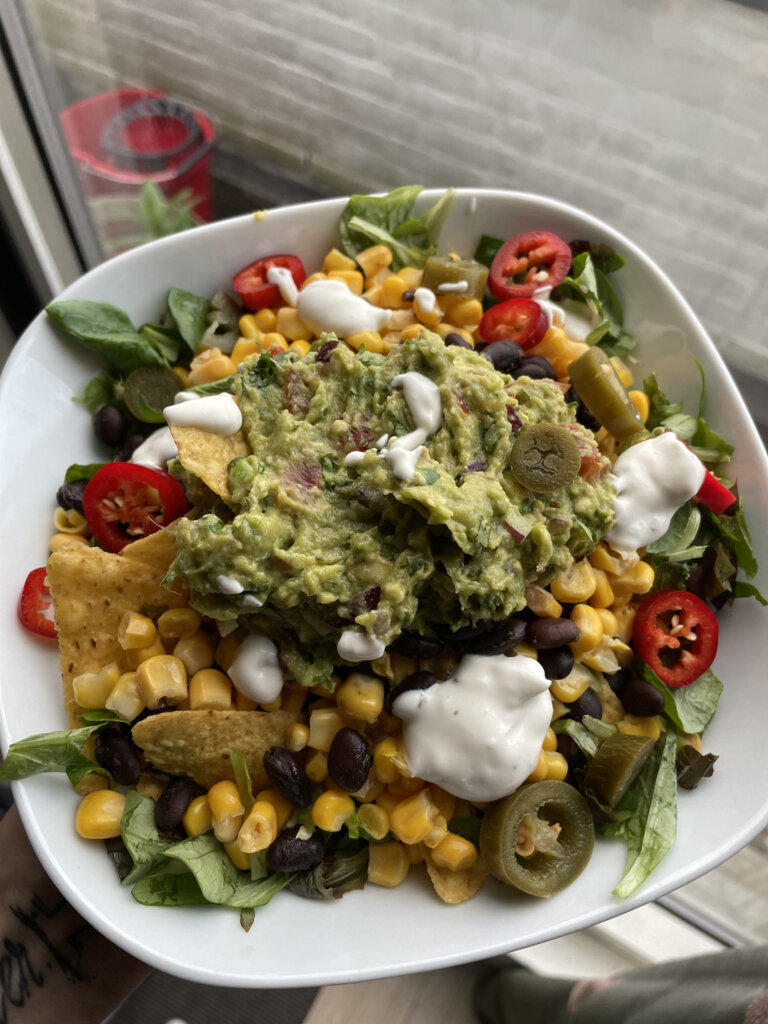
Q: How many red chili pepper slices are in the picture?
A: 7